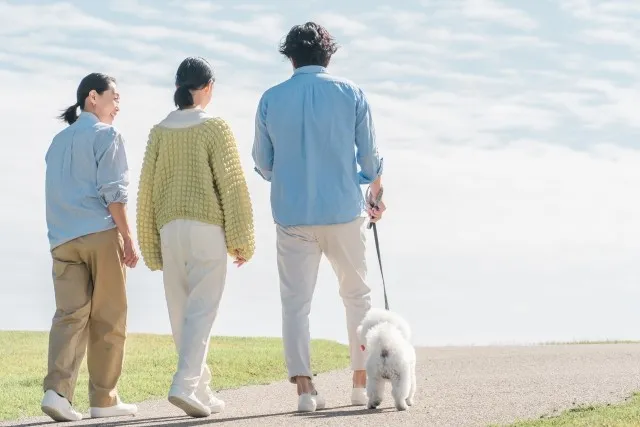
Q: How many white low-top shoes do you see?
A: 6